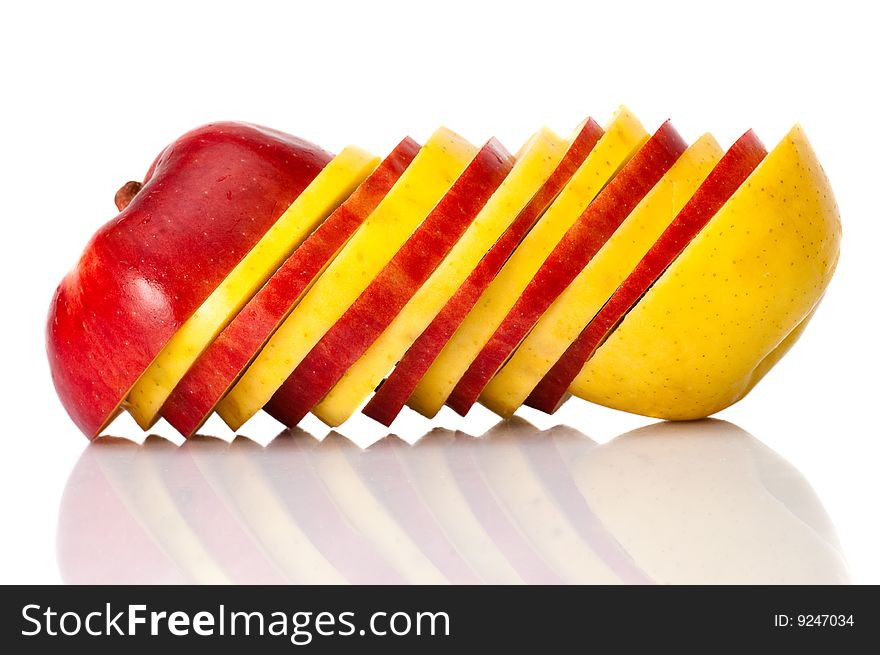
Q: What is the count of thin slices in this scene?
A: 10